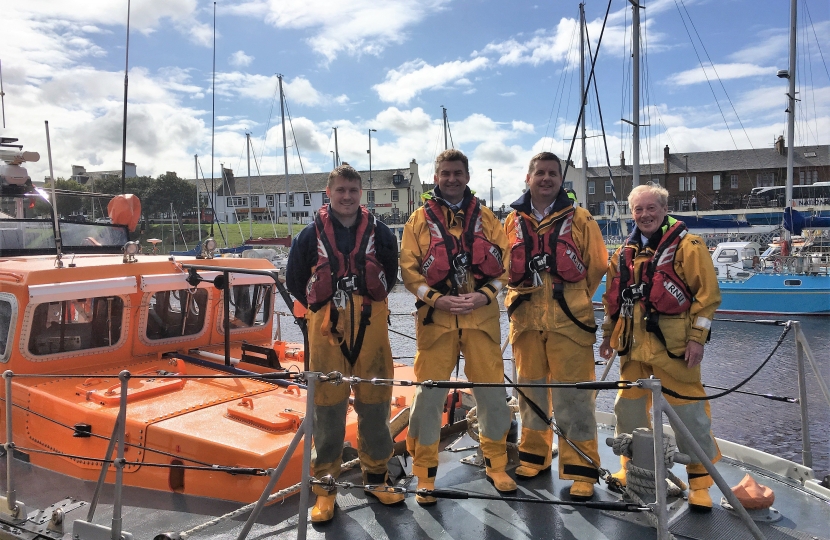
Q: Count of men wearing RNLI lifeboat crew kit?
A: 4